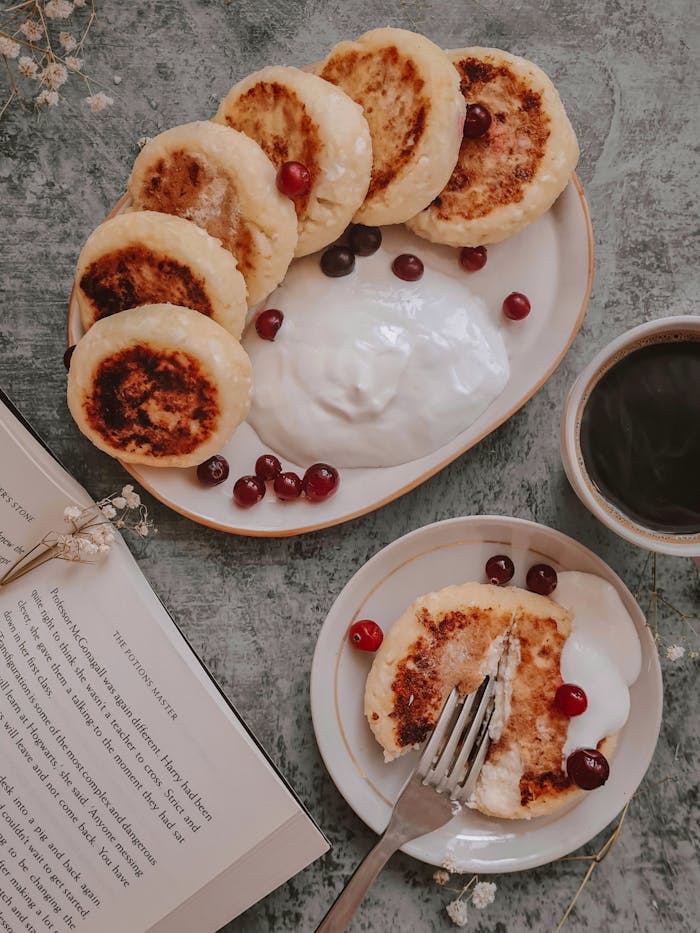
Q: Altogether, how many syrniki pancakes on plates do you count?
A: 7